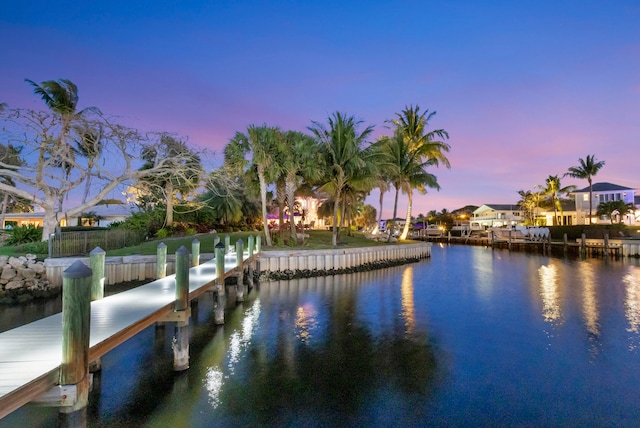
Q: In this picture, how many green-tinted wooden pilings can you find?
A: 11